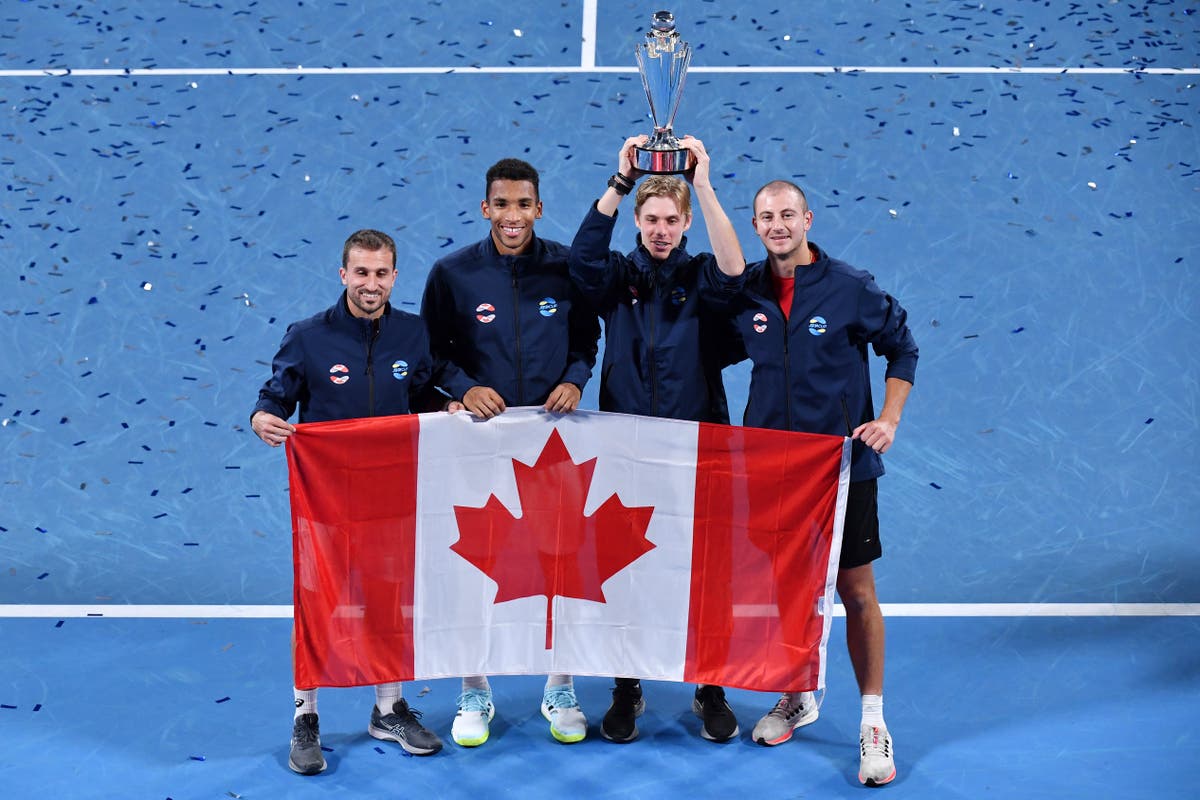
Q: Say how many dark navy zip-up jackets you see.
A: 4